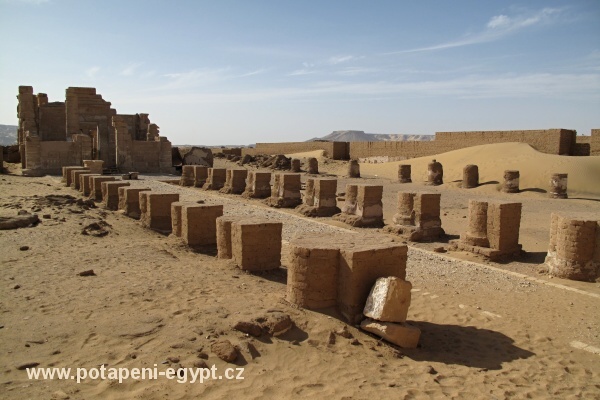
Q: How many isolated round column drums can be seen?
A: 8